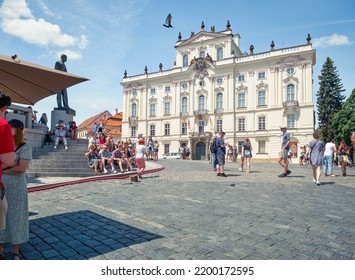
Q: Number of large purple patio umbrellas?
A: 0